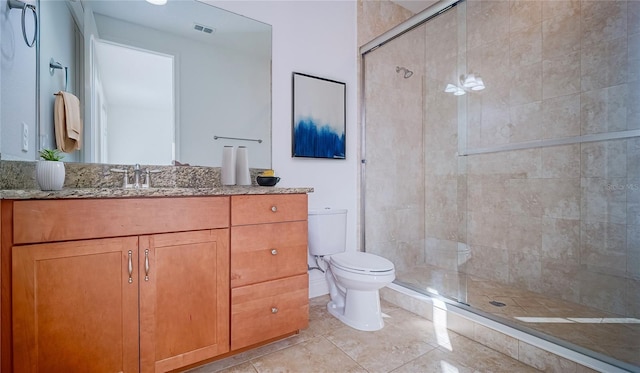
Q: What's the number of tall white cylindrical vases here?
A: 2